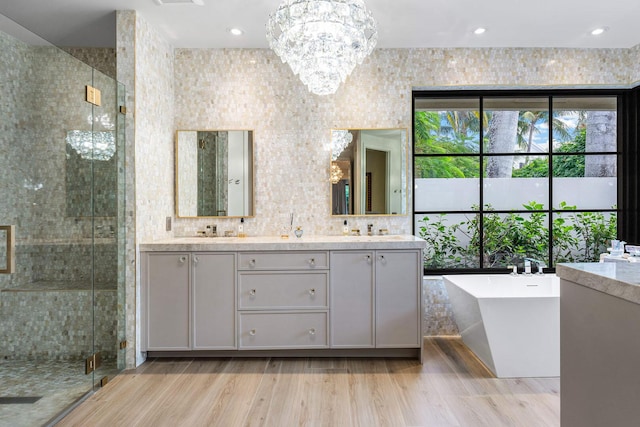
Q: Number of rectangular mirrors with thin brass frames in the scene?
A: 2